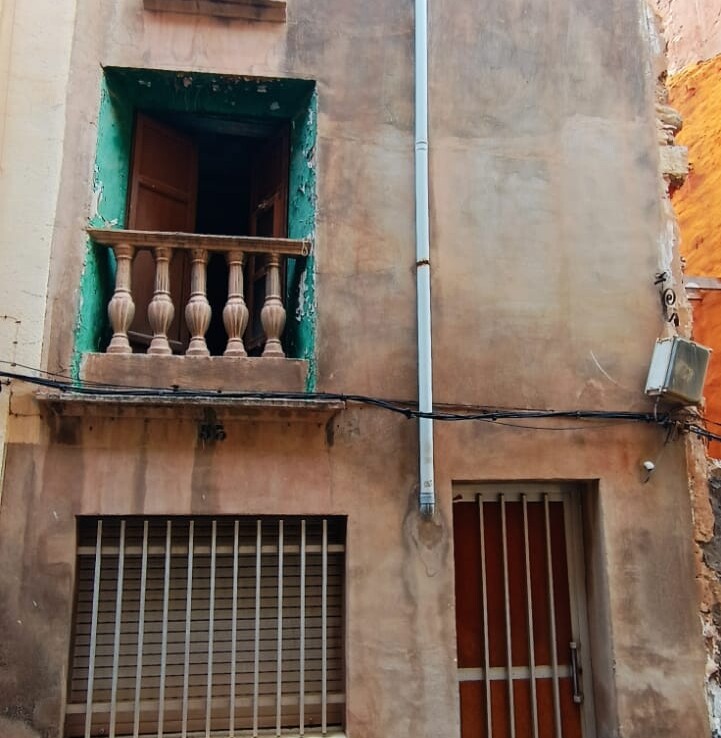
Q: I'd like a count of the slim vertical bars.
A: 15